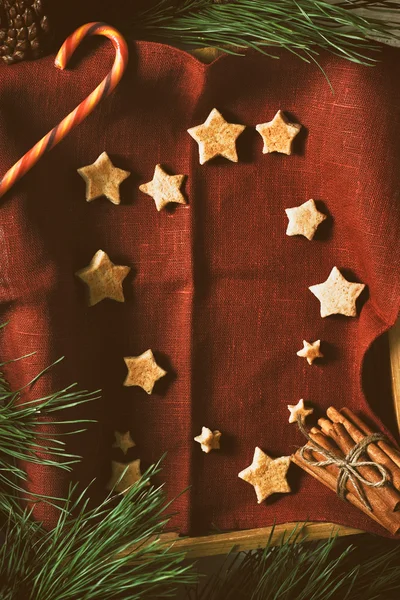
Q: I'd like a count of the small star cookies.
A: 4